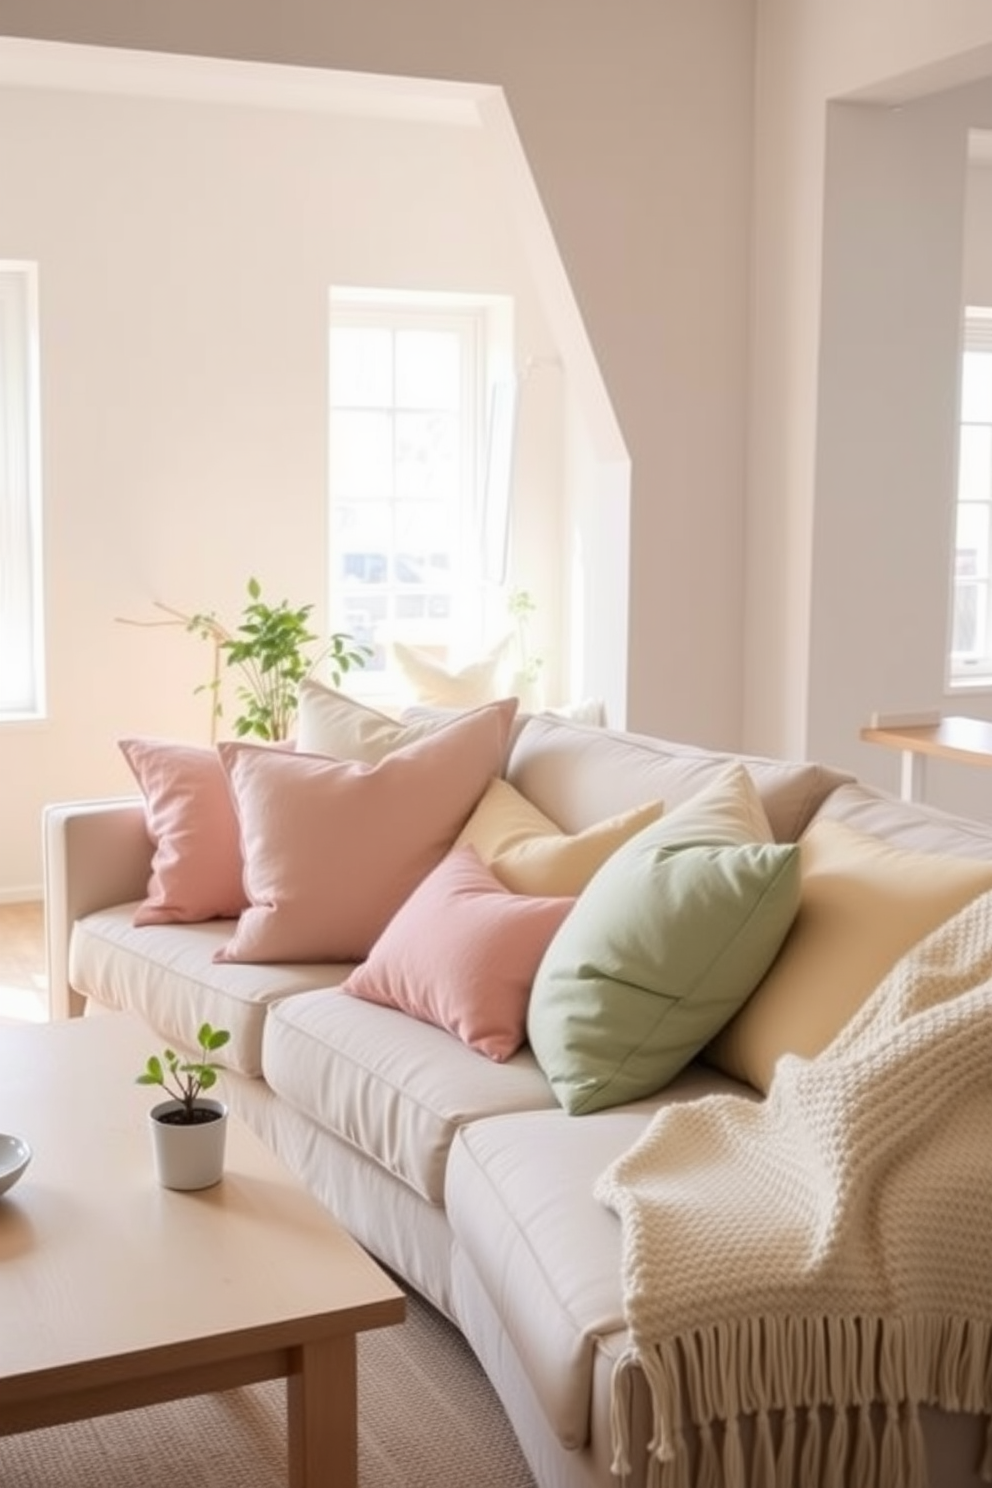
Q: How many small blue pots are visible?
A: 0